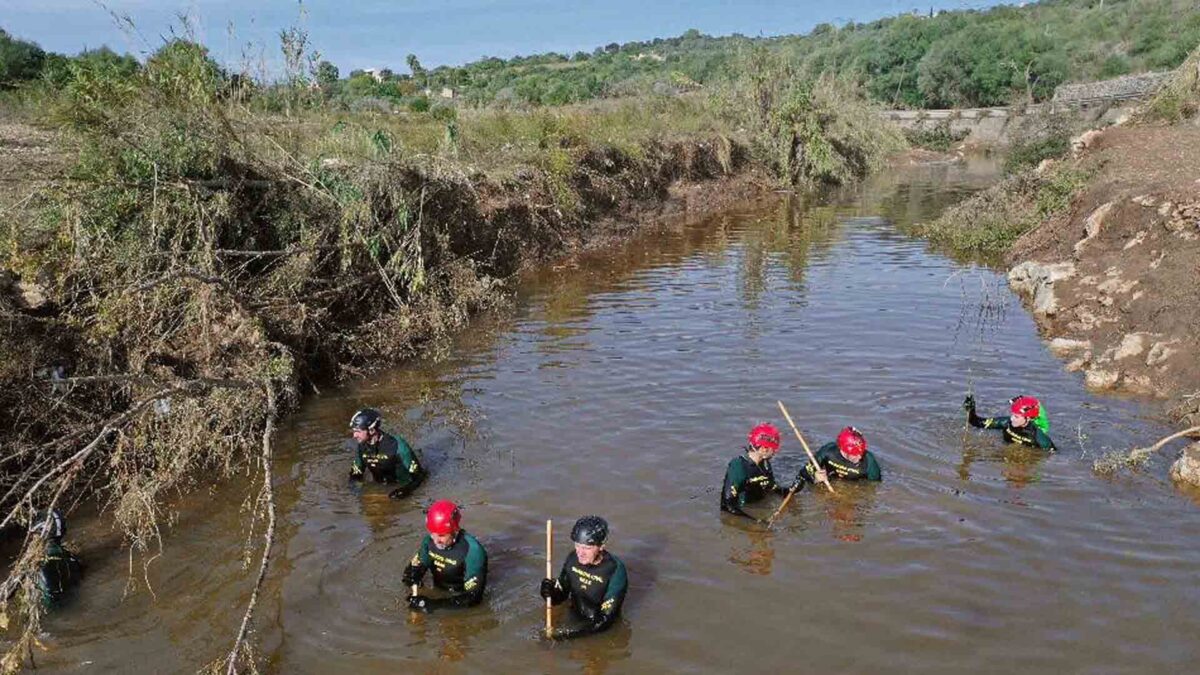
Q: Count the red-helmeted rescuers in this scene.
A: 4